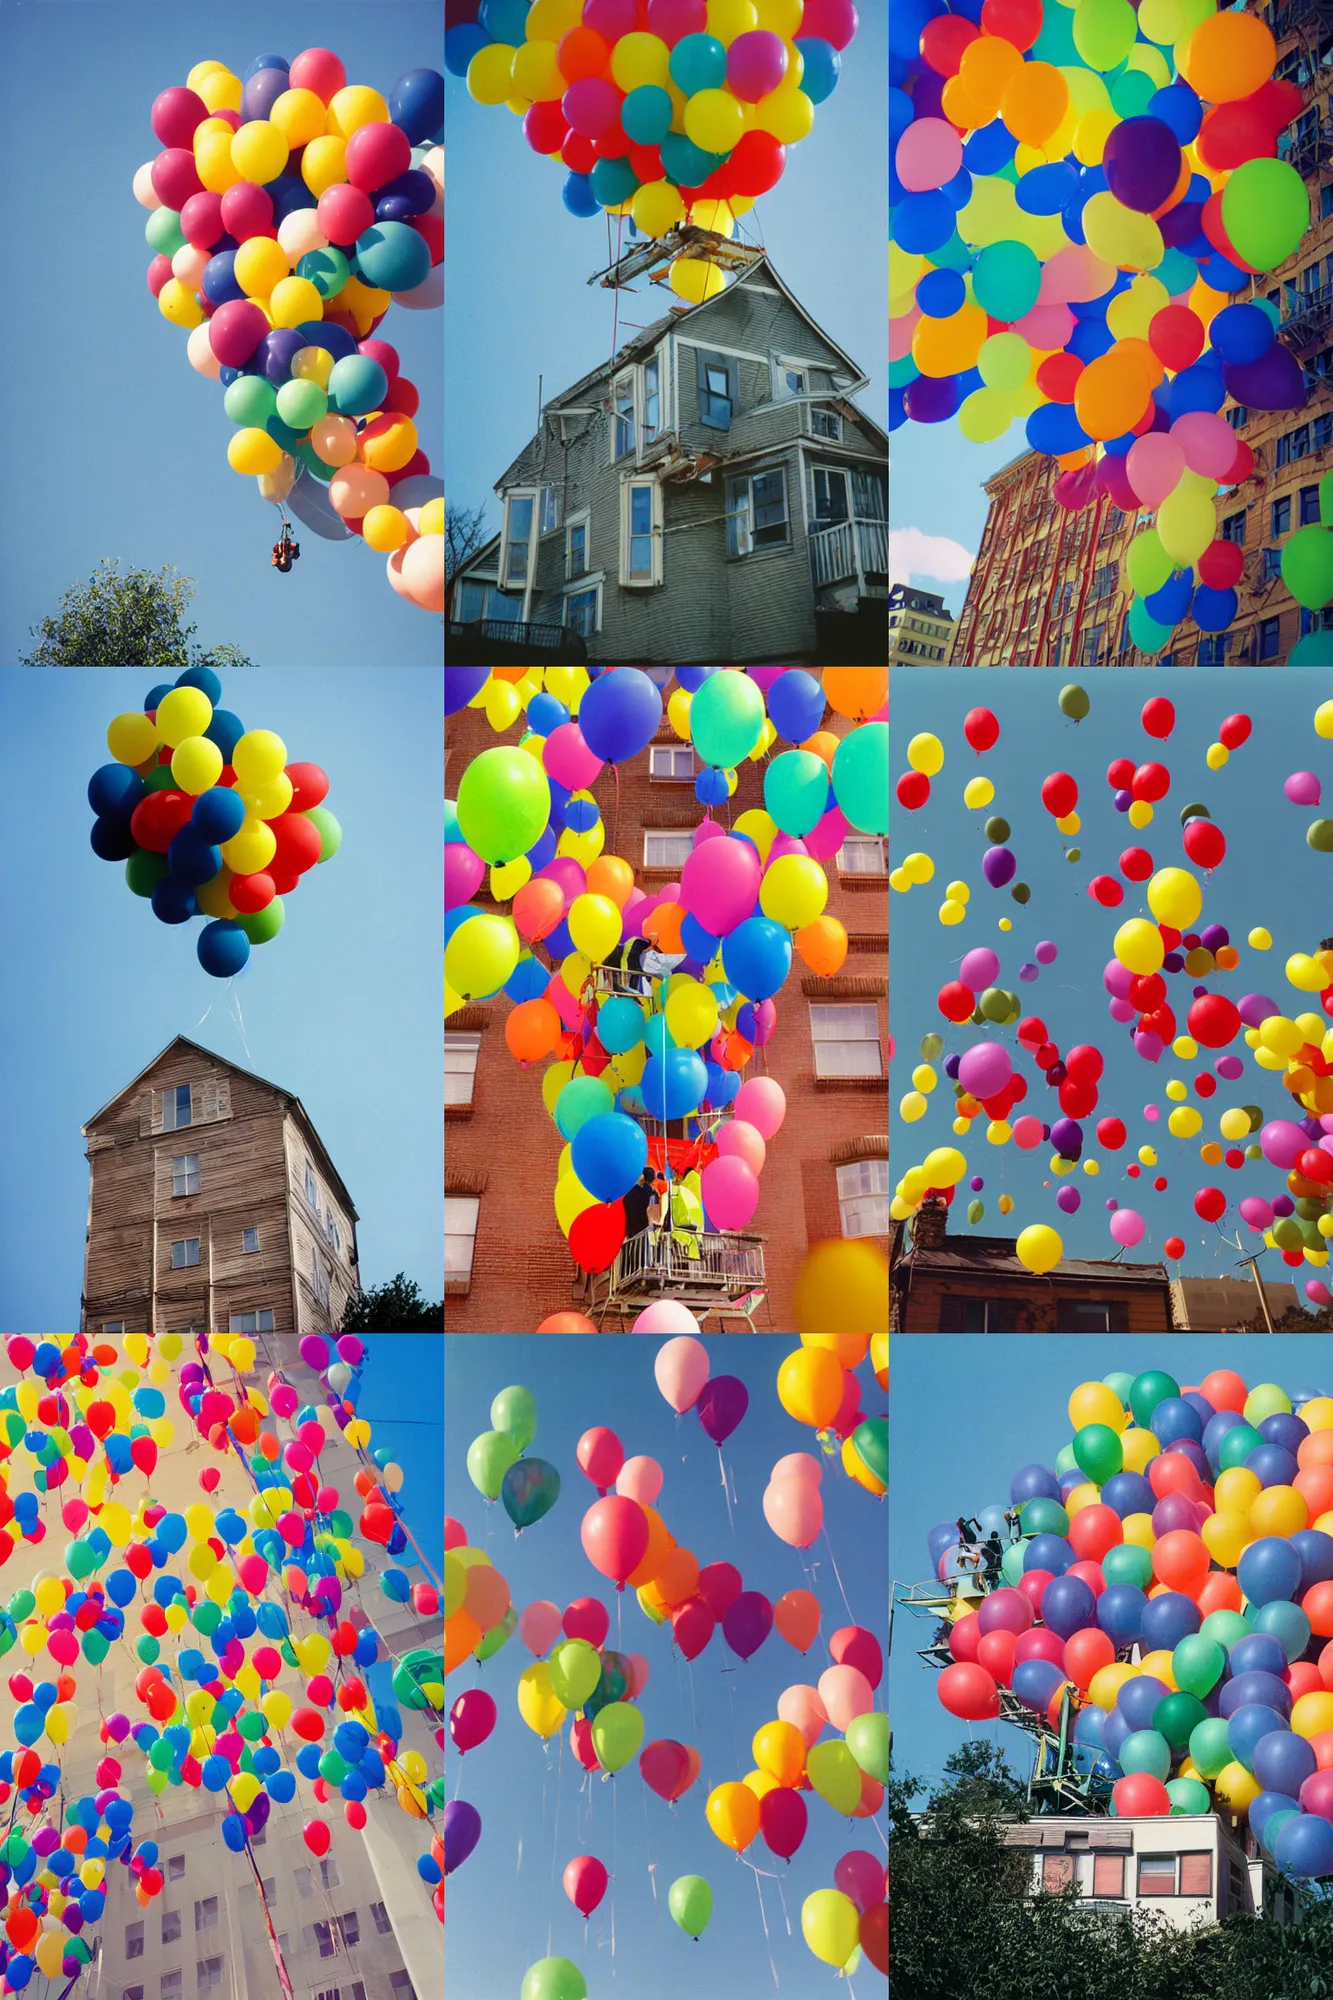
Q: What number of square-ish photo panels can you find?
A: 9